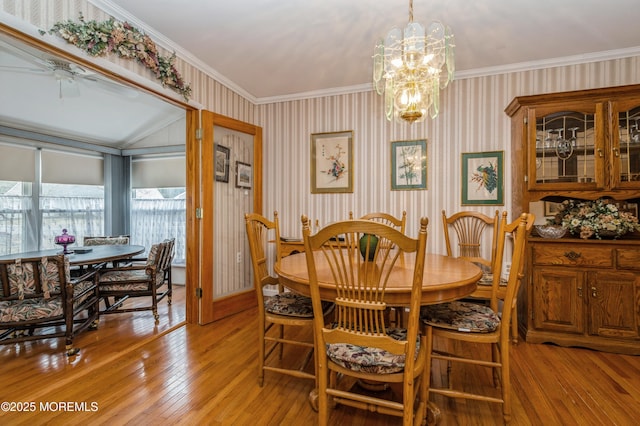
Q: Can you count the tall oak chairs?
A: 5